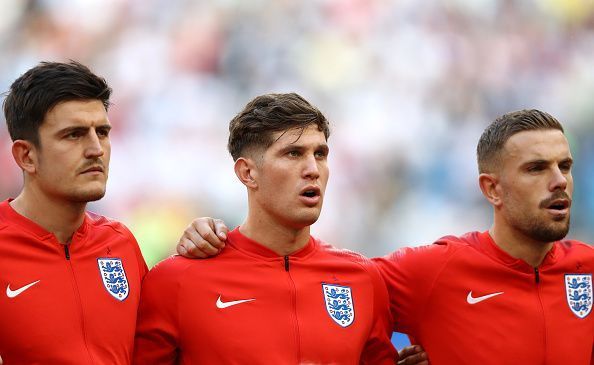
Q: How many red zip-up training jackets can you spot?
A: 3